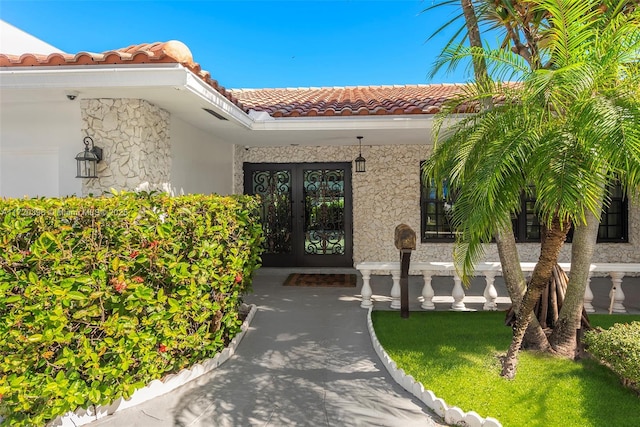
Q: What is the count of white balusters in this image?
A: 7